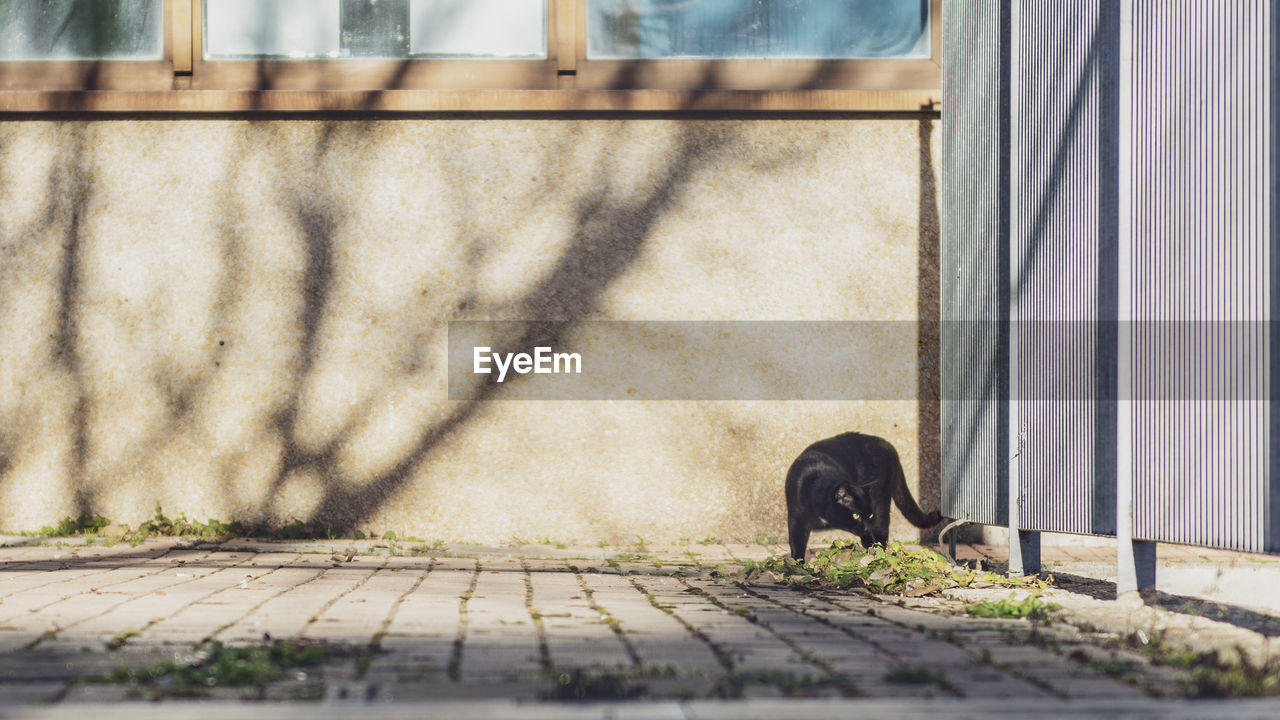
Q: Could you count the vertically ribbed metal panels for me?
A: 3